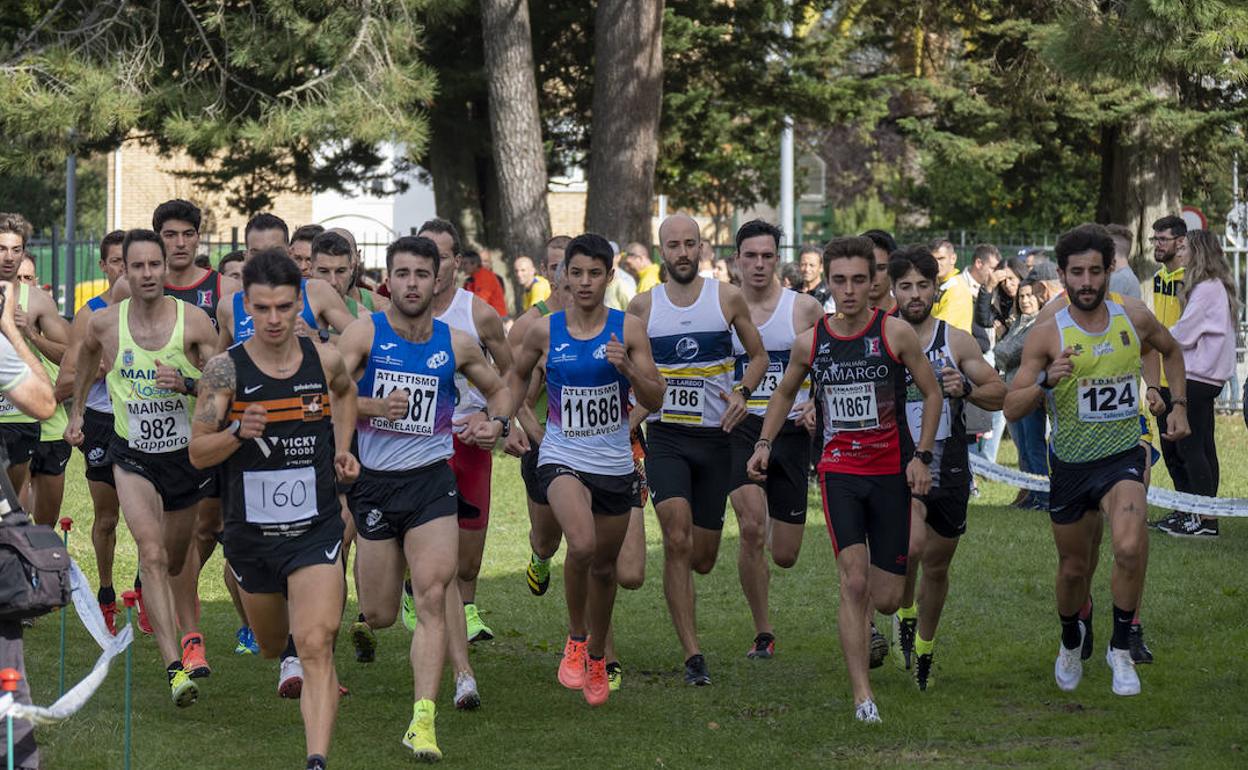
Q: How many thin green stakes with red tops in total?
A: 3